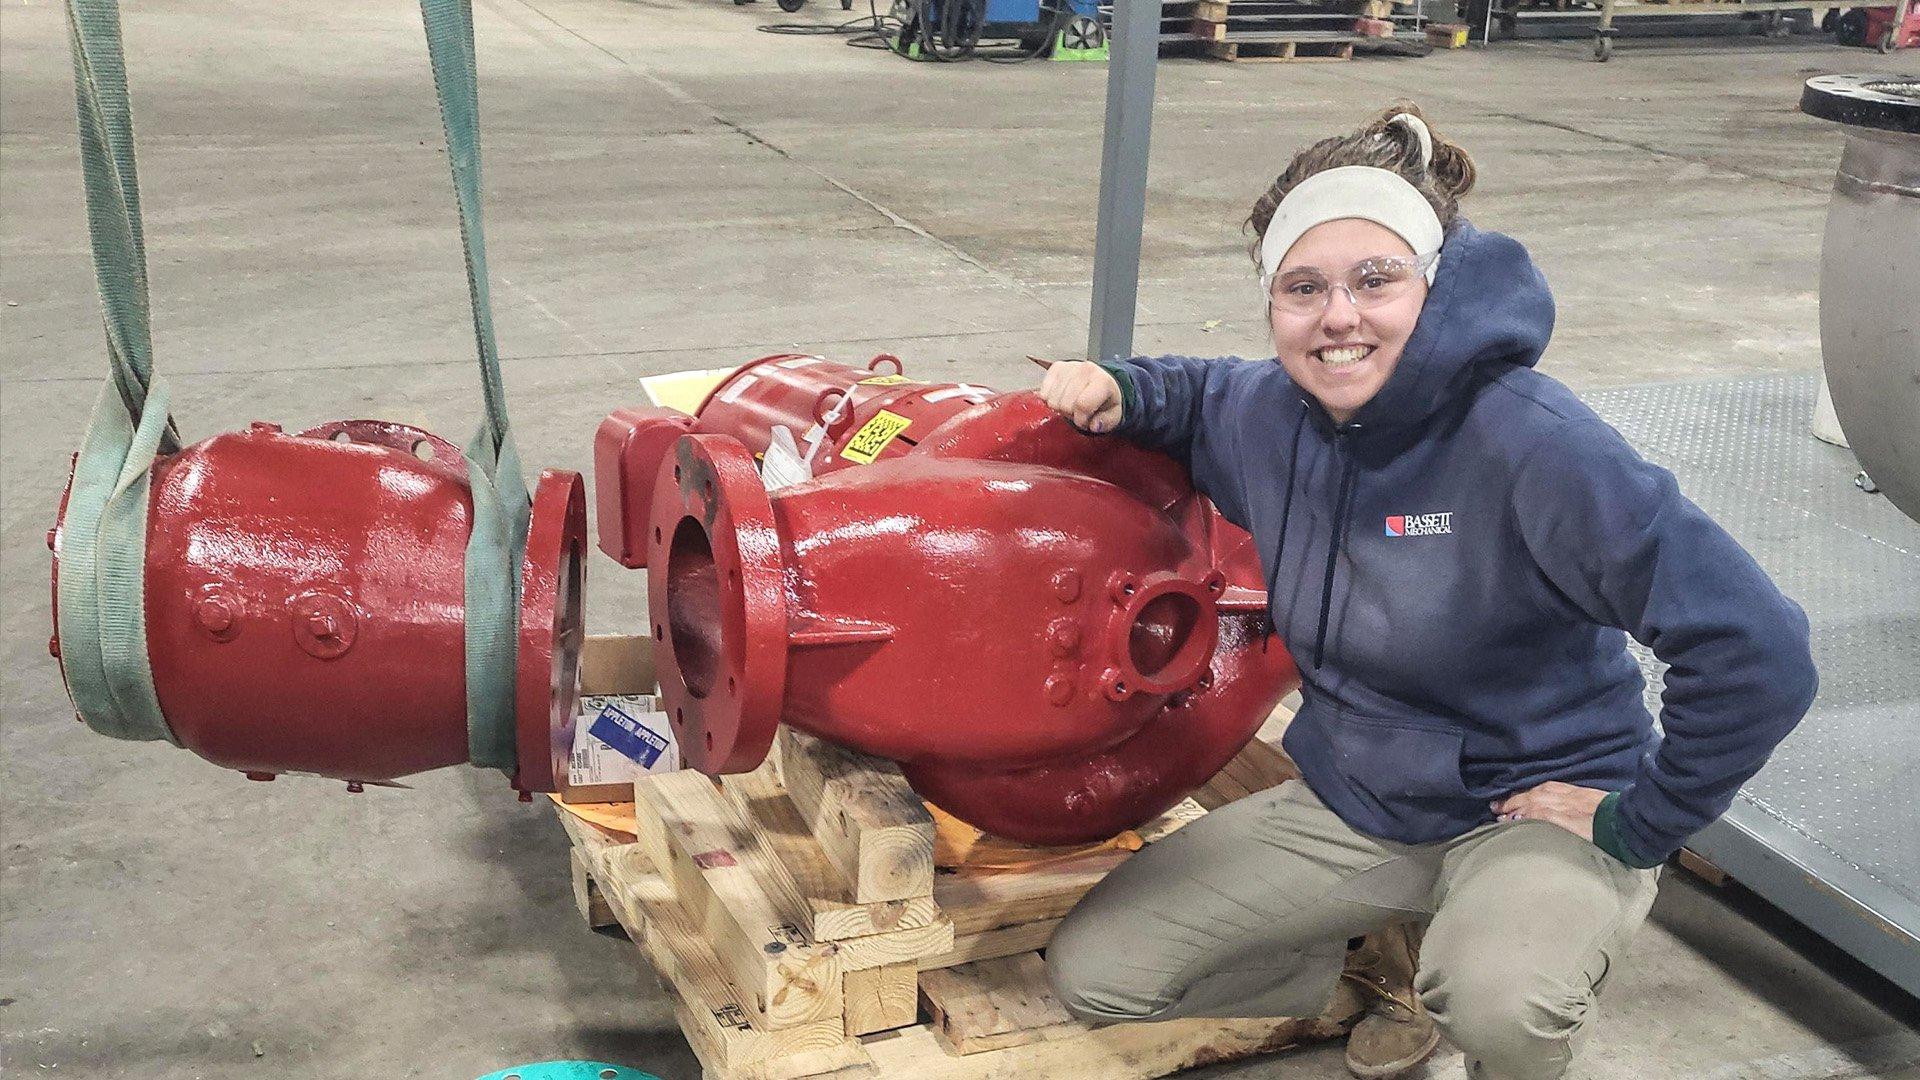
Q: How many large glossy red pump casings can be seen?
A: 2